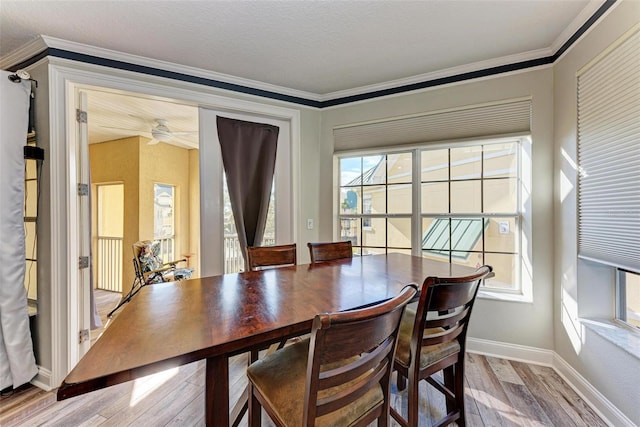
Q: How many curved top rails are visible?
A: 4